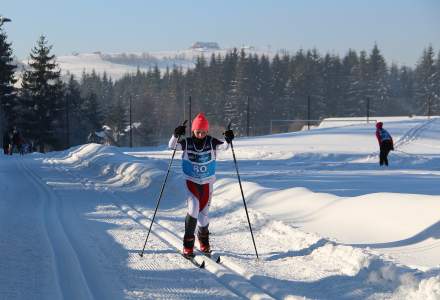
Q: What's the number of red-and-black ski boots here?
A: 2